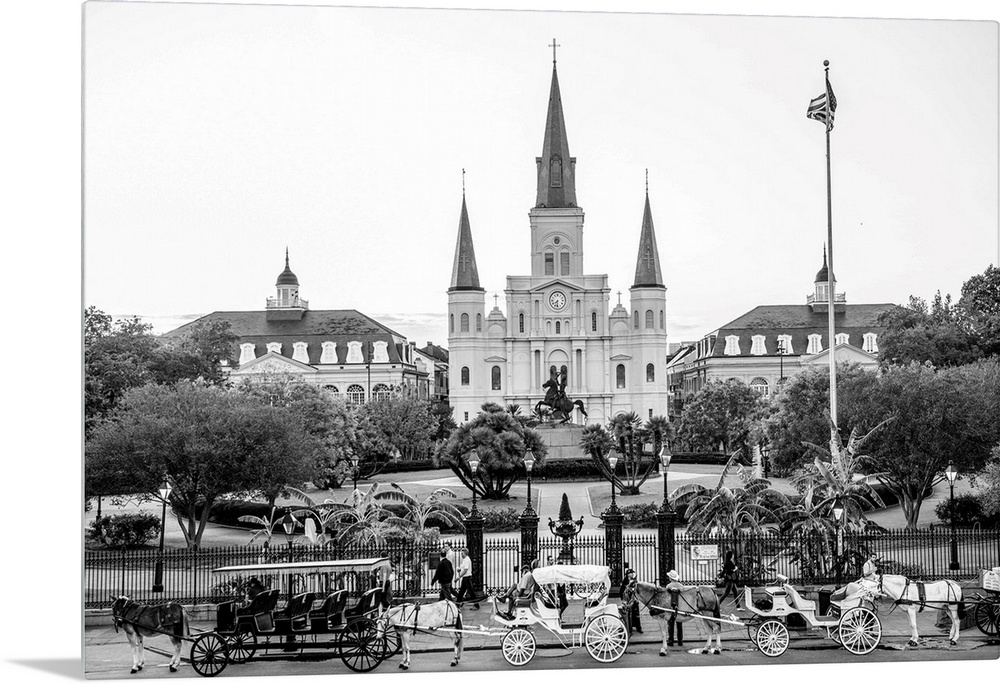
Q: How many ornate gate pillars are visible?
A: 4